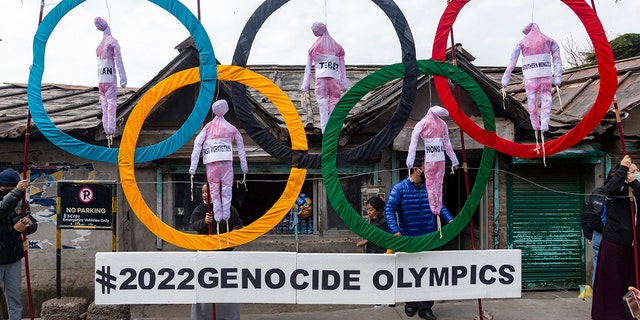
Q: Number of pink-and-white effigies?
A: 5